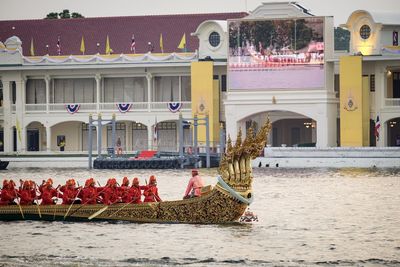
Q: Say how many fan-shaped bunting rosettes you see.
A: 3